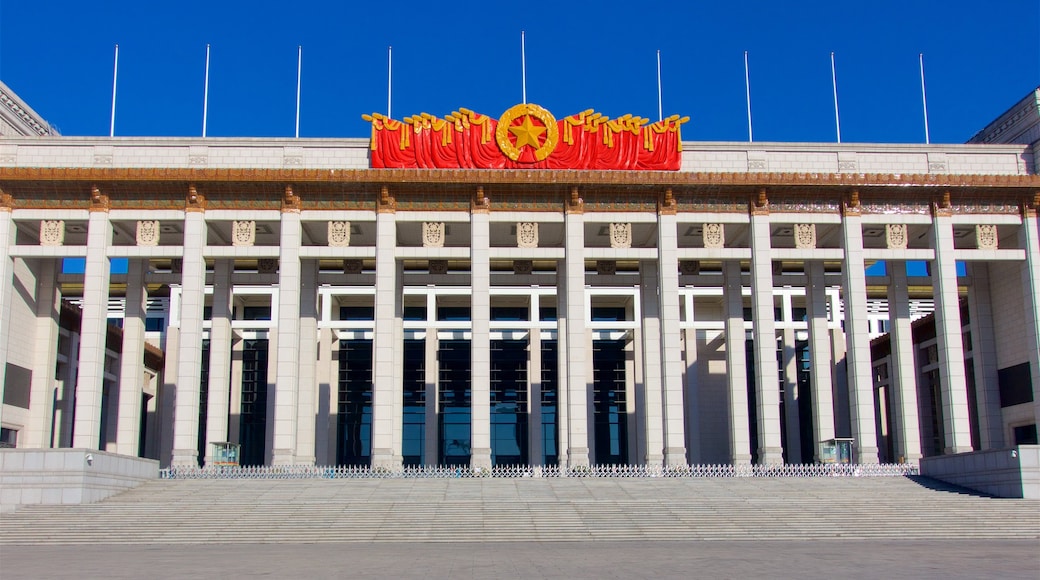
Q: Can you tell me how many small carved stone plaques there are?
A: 11